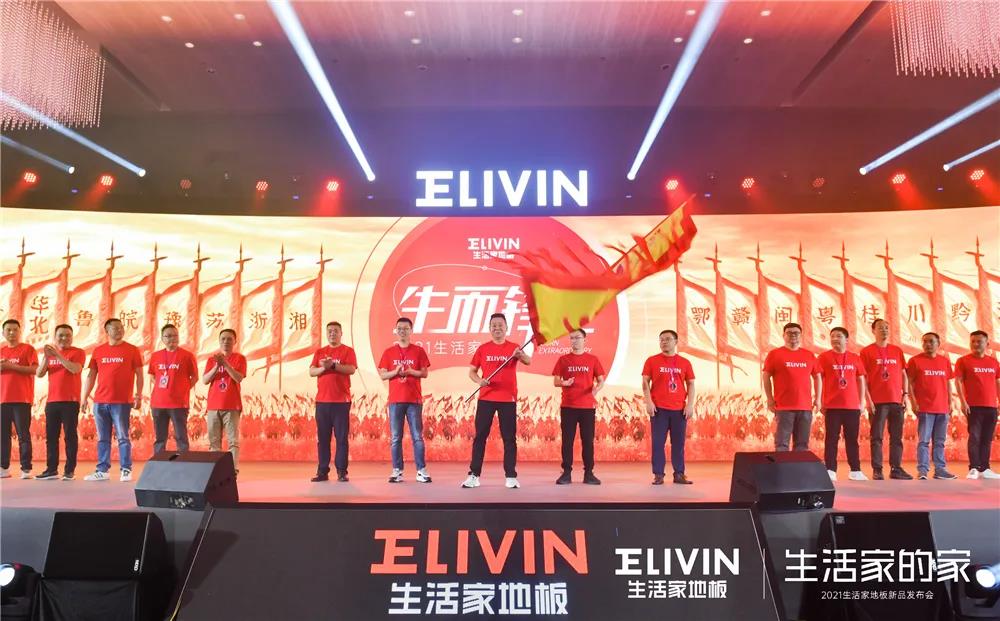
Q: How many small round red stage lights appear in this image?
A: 10